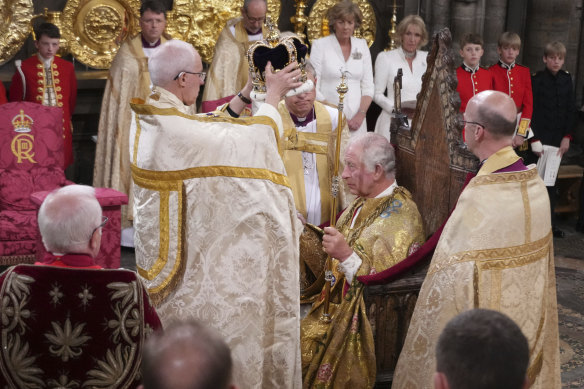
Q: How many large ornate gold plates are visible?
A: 4